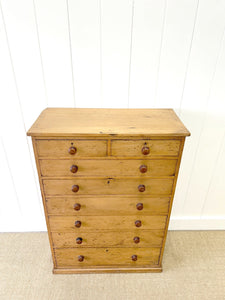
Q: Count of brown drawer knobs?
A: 14